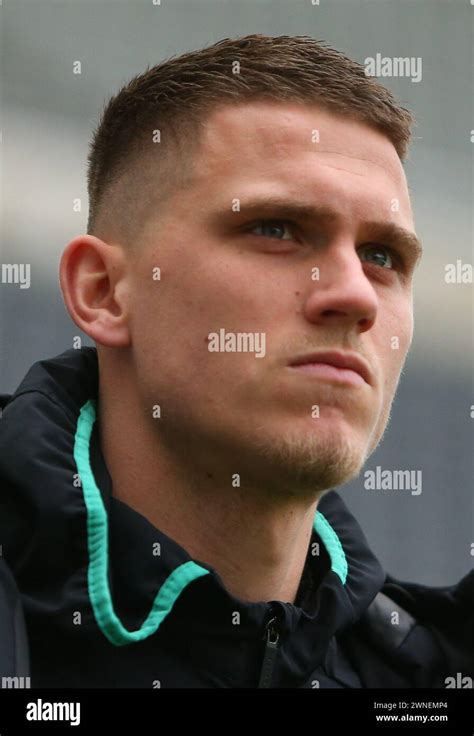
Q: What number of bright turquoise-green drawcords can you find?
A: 2